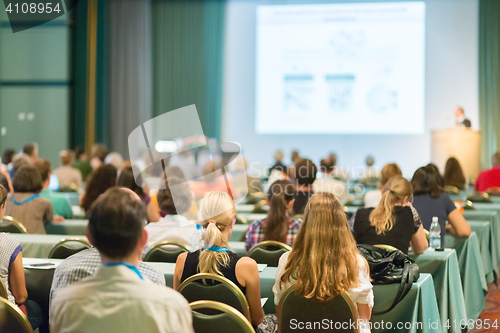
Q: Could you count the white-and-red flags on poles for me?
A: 0